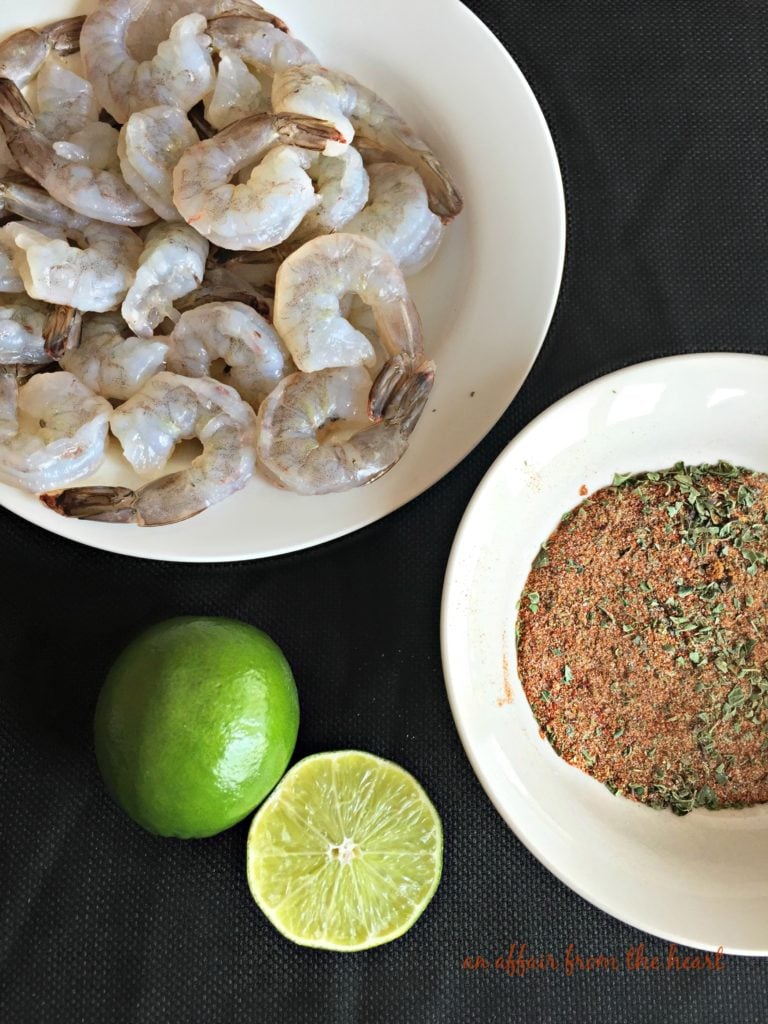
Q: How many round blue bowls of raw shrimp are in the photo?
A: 0